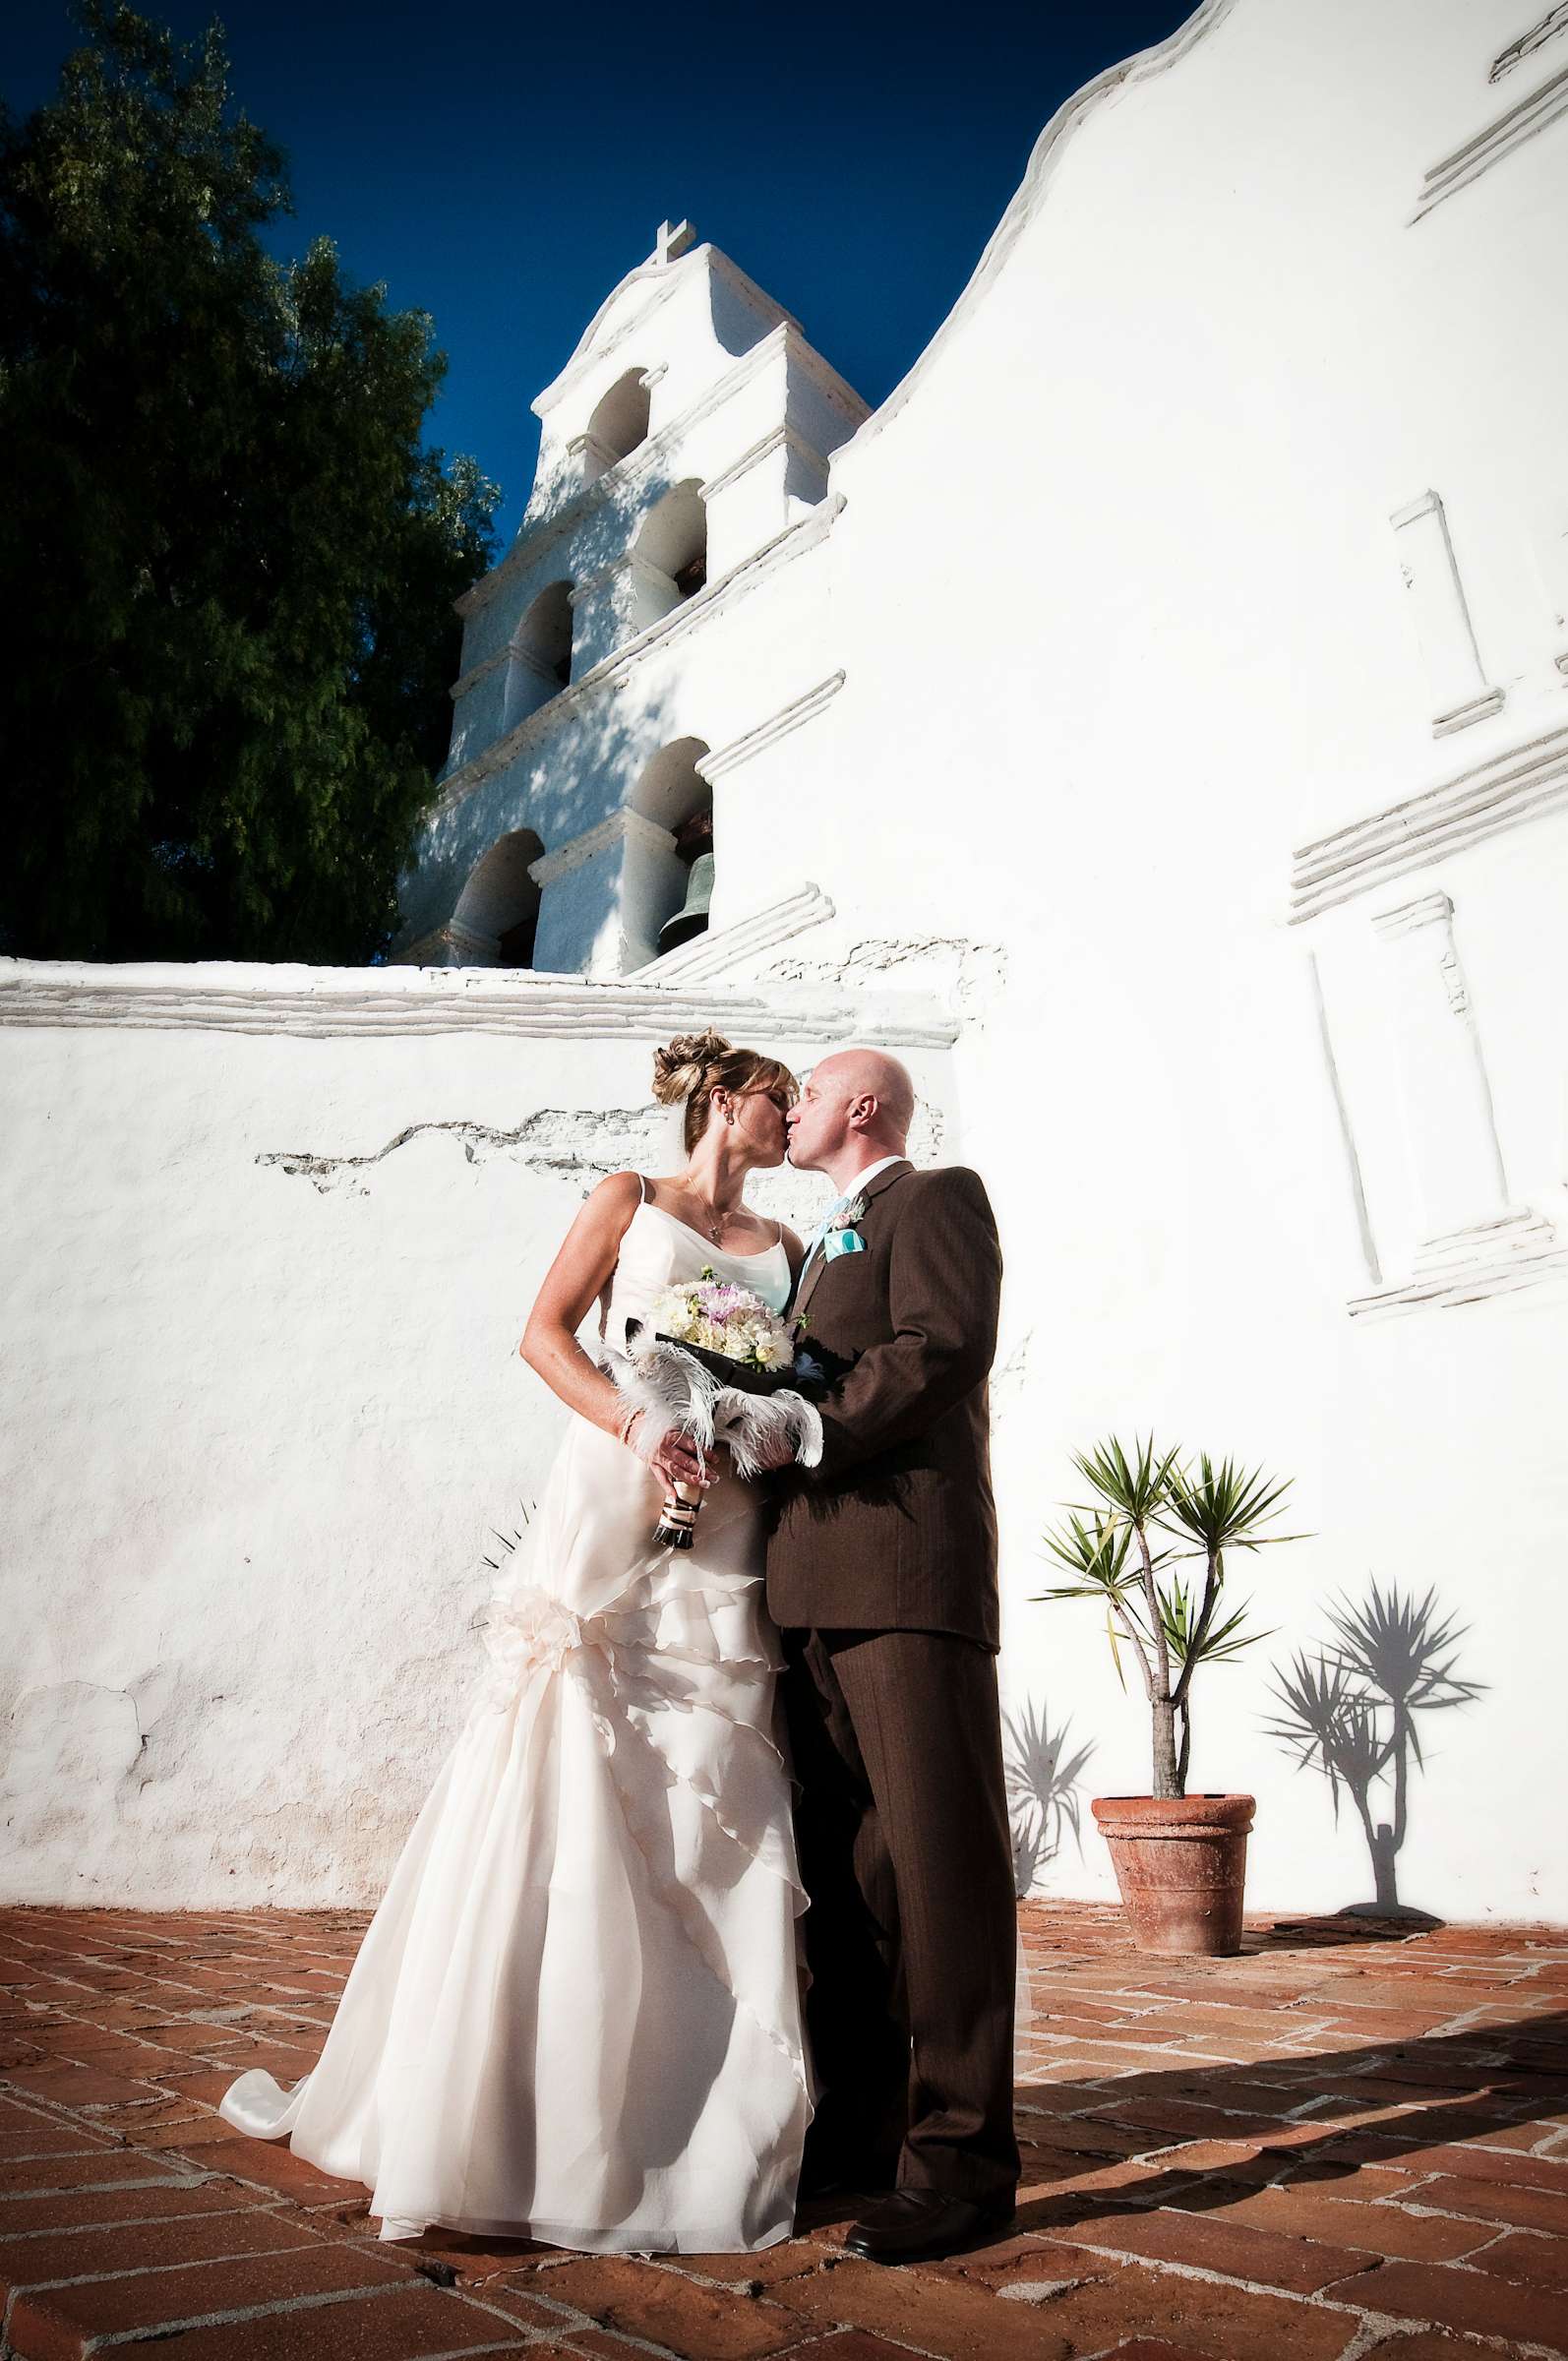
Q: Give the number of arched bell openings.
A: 5